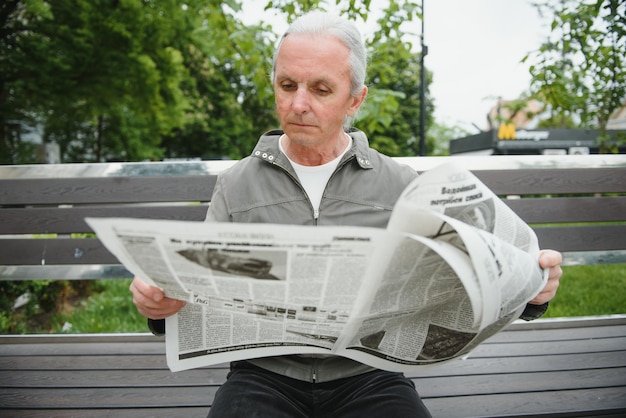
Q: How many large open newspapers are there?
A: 1